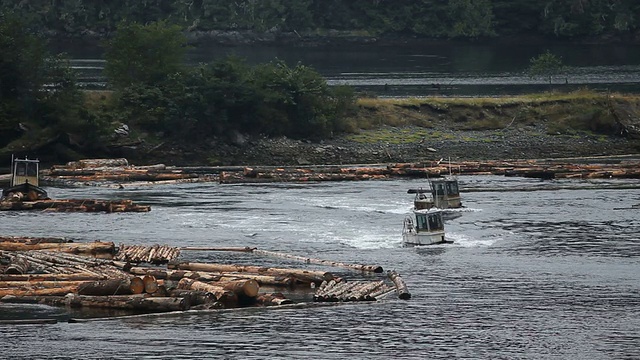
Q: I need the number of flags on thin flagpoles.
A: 0